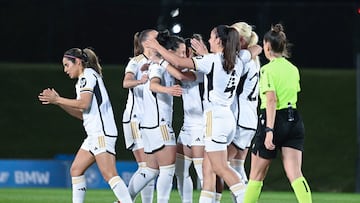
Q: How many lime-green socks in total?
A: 2